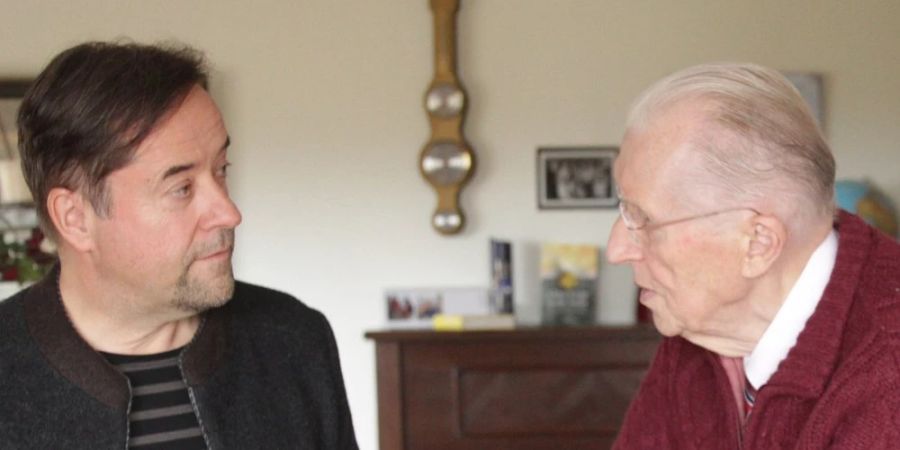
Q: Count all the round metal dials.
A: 3